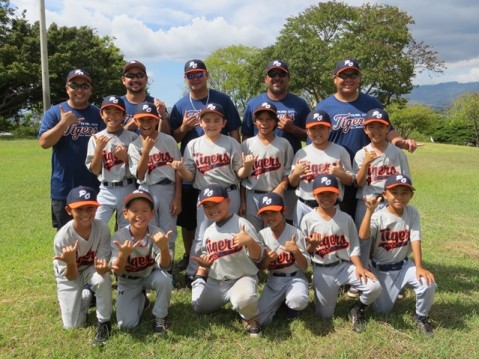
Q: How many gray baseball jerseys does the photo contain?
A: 12